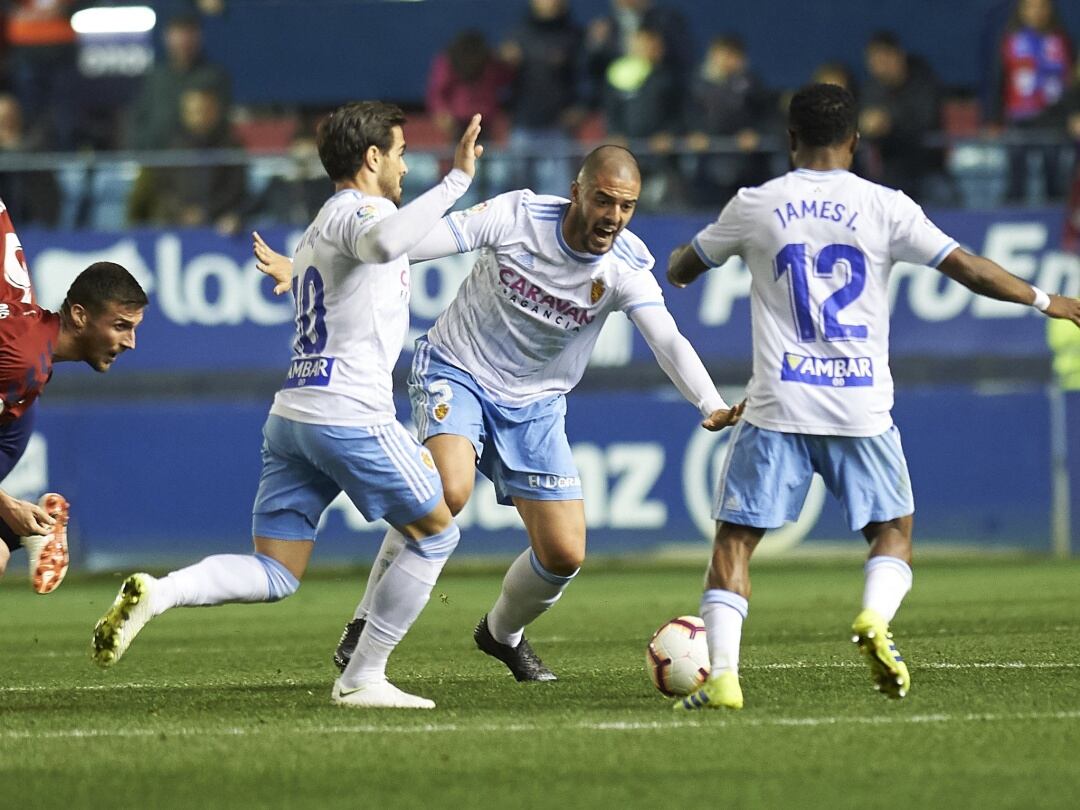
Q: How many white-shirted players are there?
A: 3